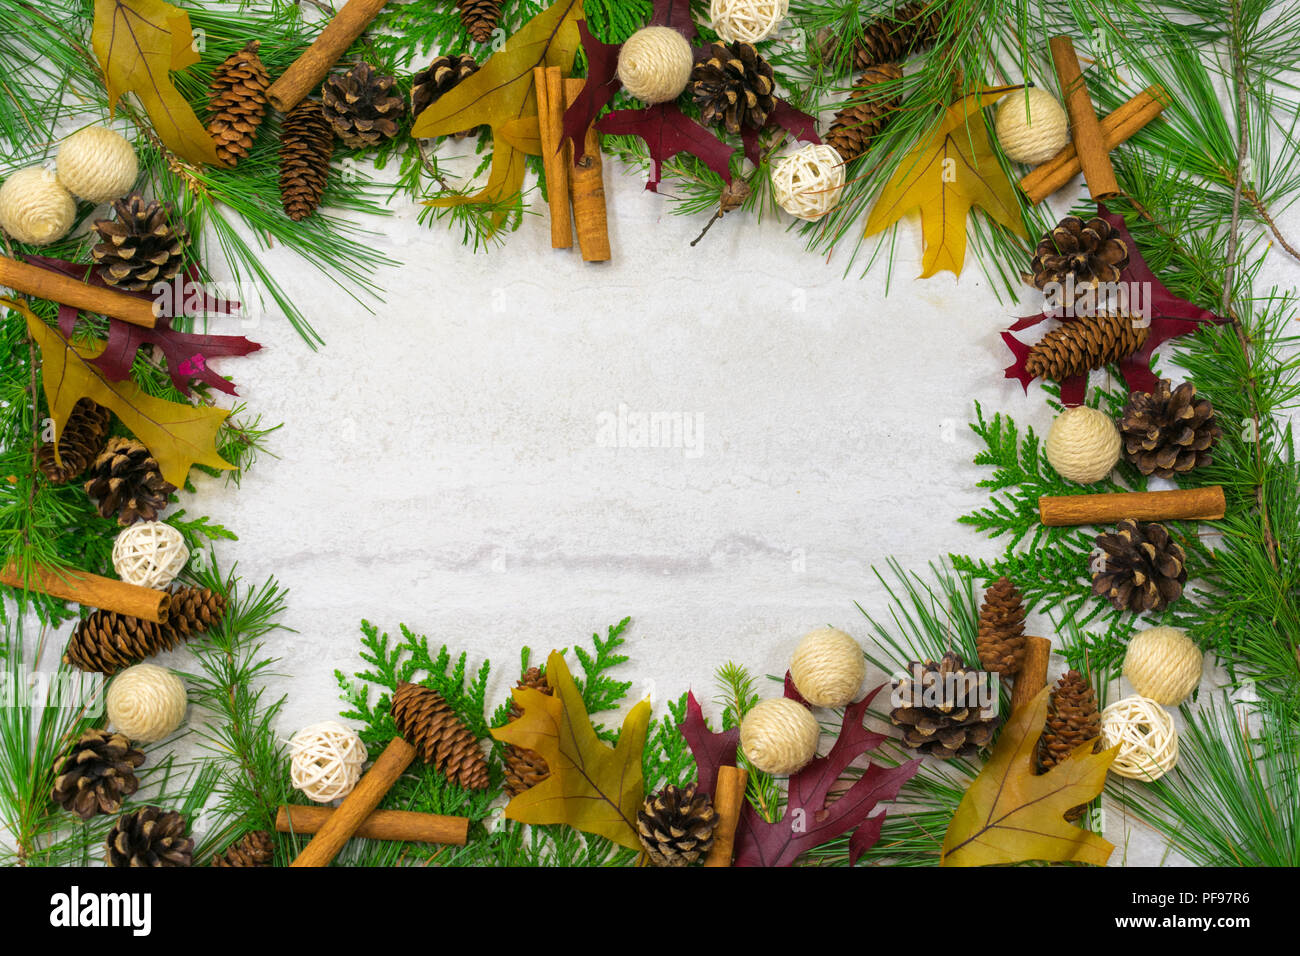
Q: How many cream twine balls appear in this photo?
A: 9